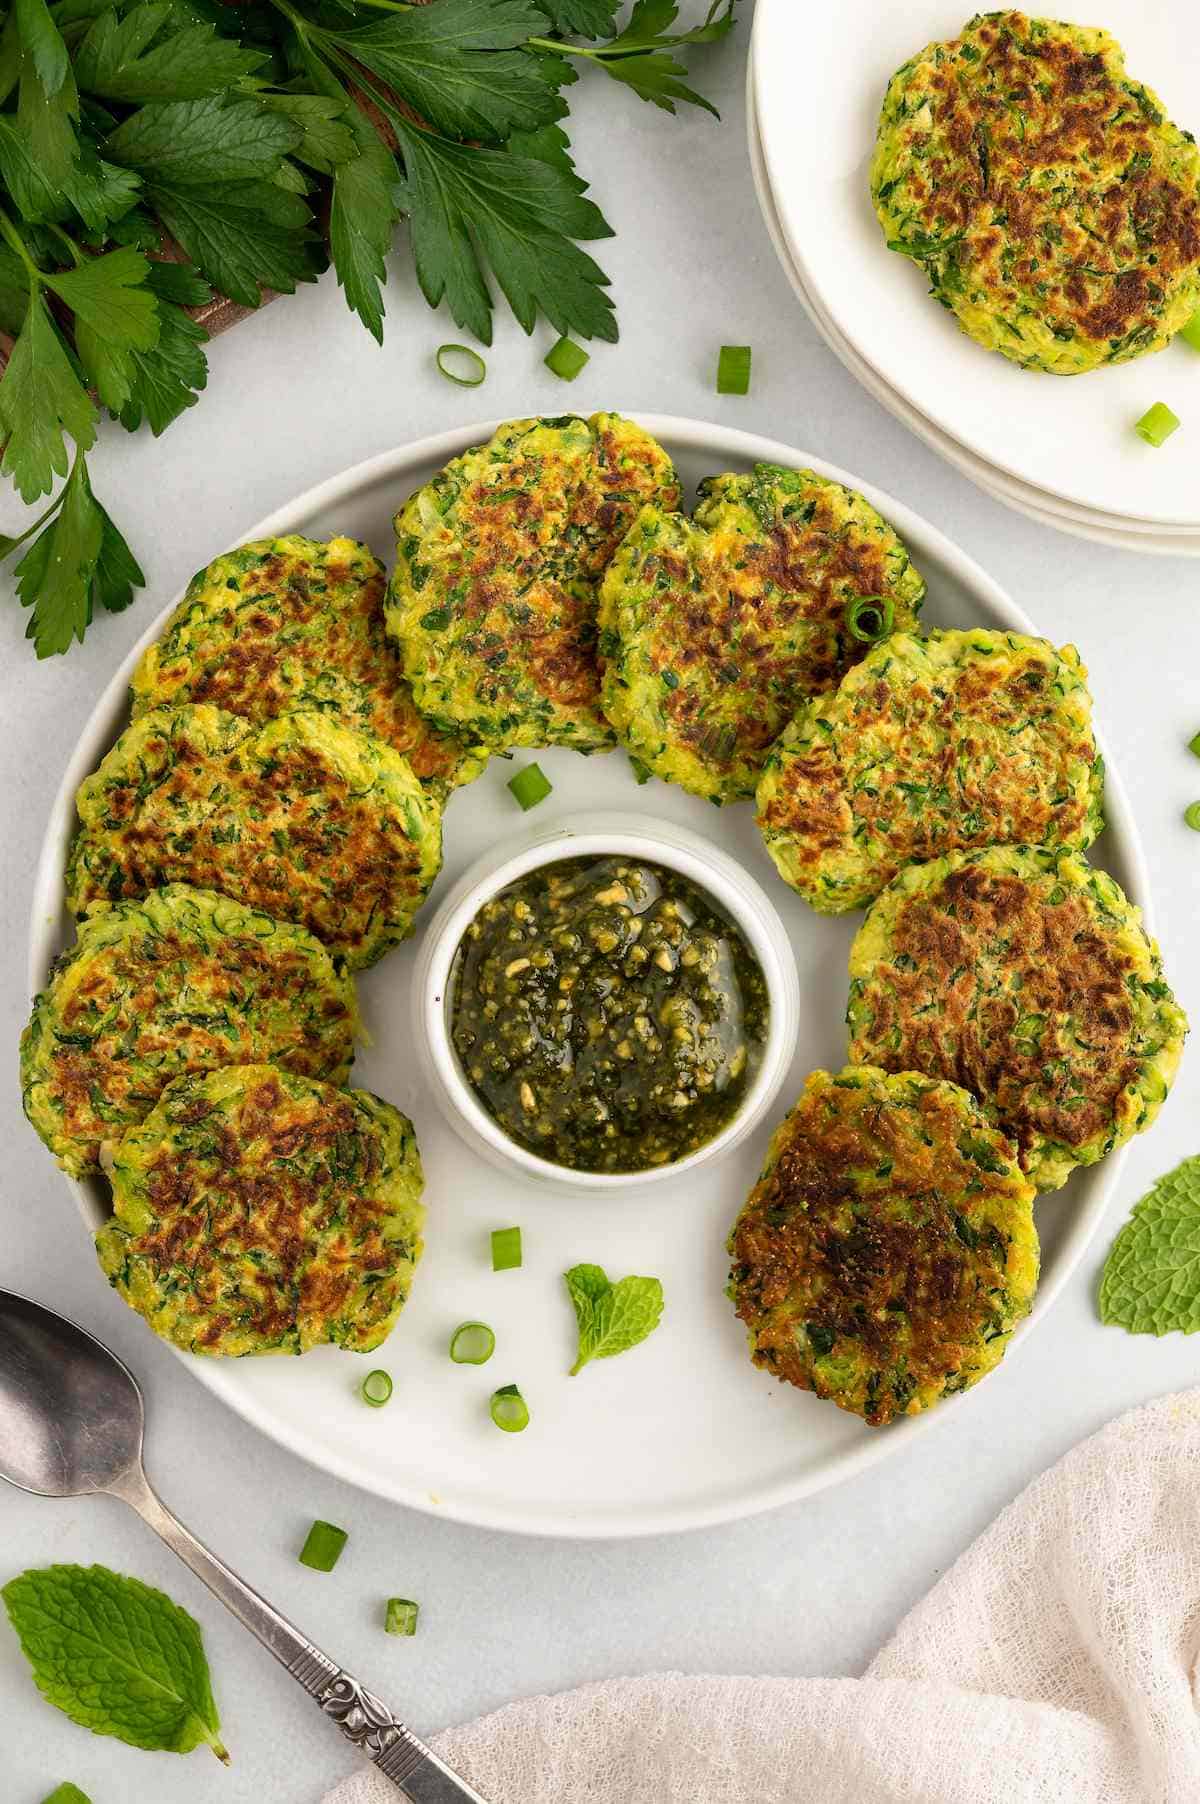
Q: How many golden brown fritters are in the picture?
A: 10